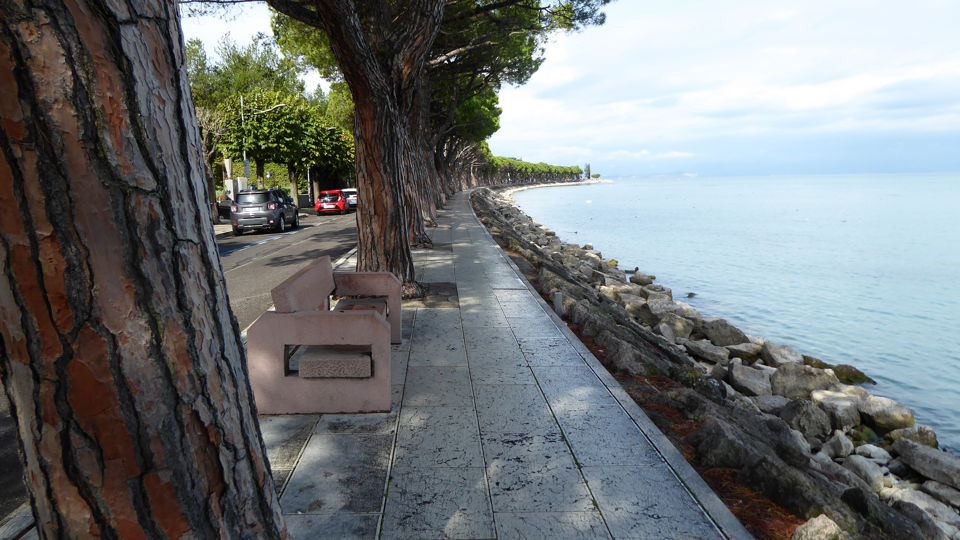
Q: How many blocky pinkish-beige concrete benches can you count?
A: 1